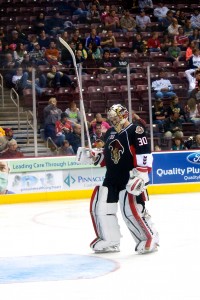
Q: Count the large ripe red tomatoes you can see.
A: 0